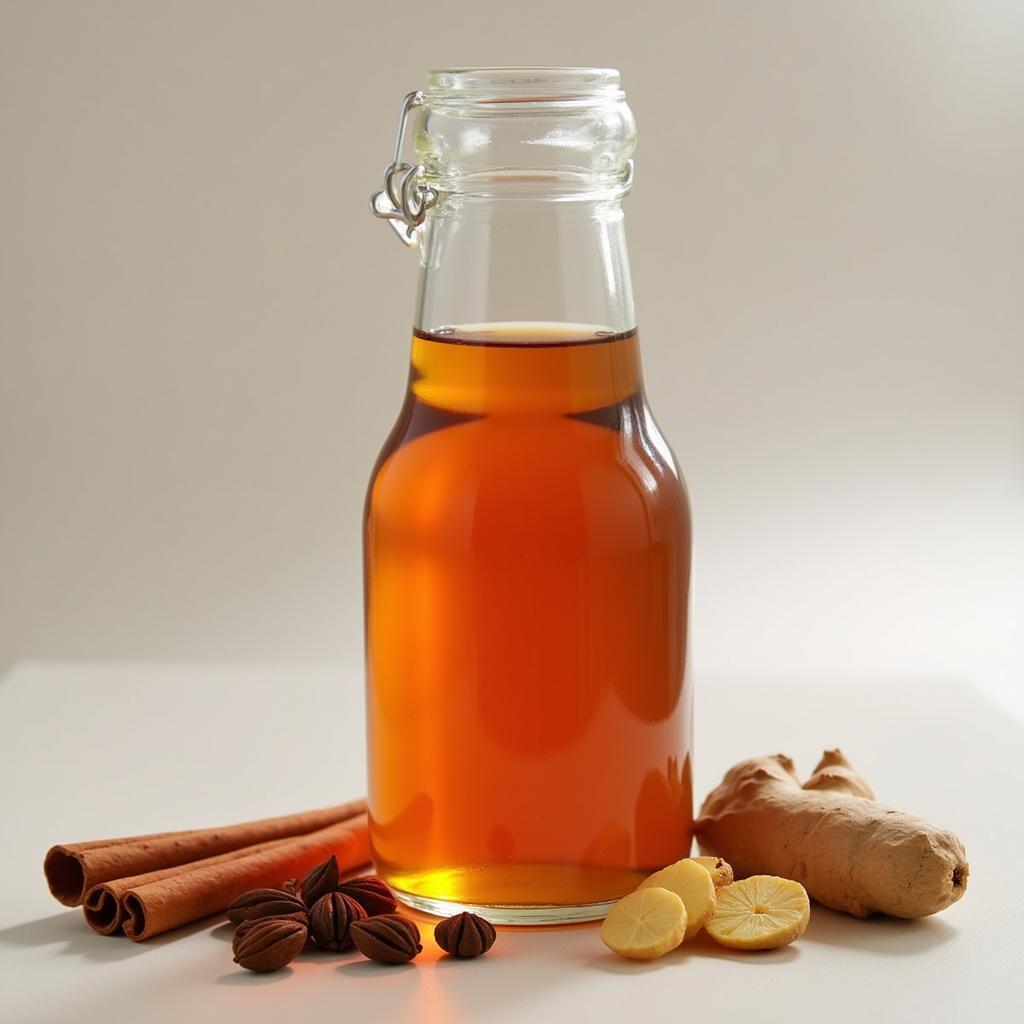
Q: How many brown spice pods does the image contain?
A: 7